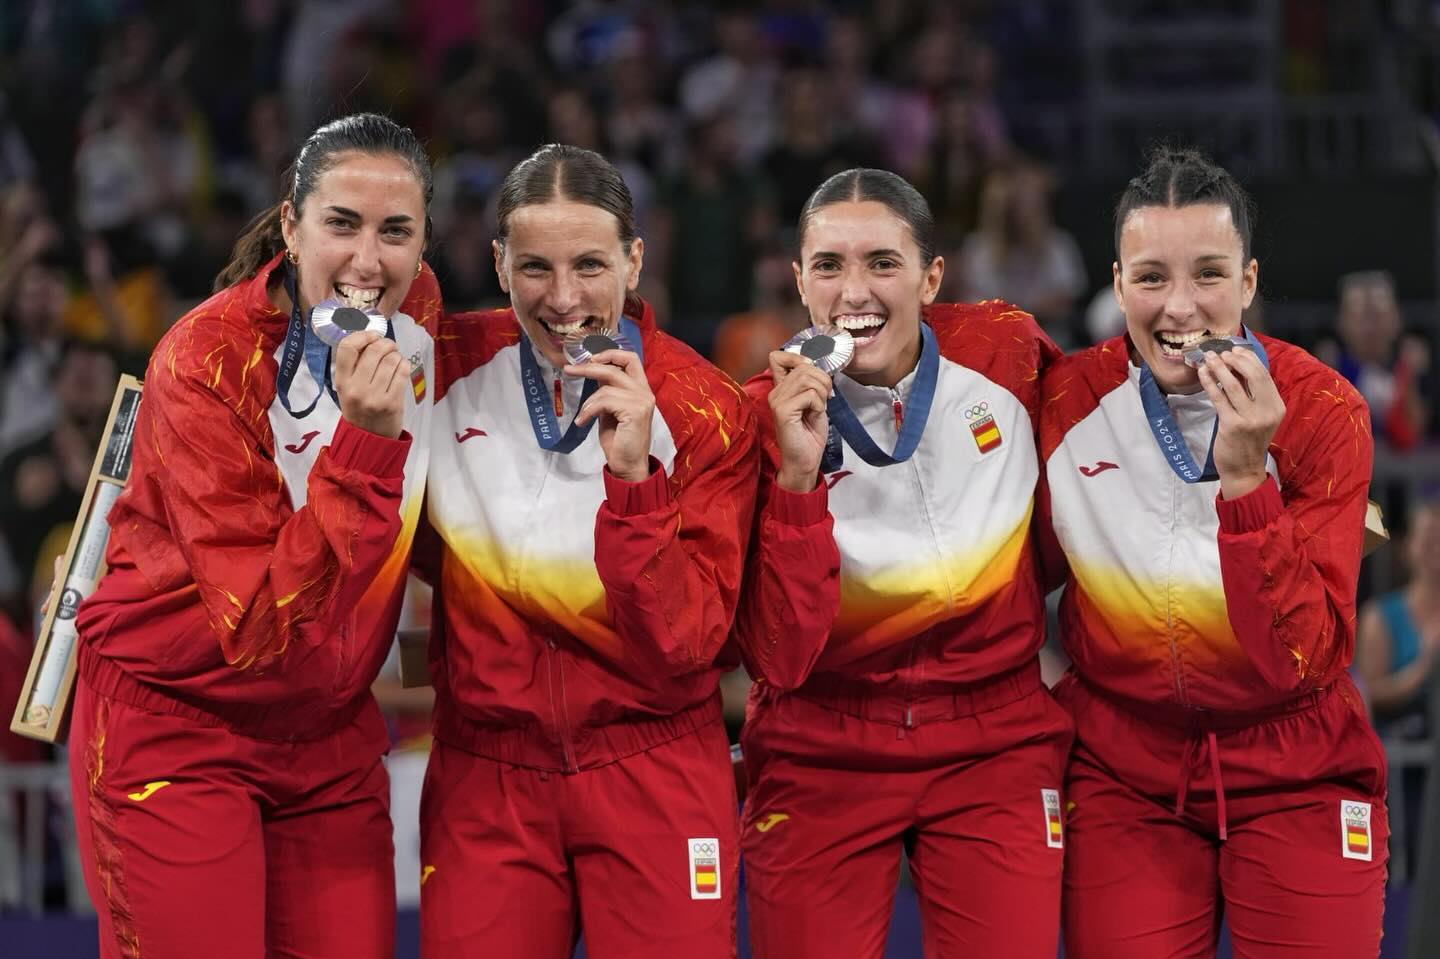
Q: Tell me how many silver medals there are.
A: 4